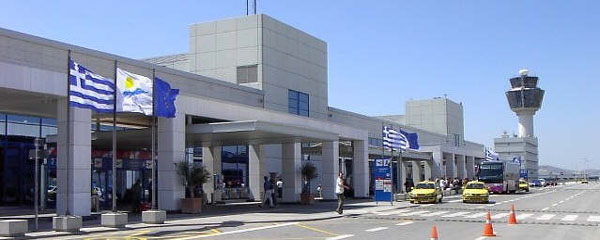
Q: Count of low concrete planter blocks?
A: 4